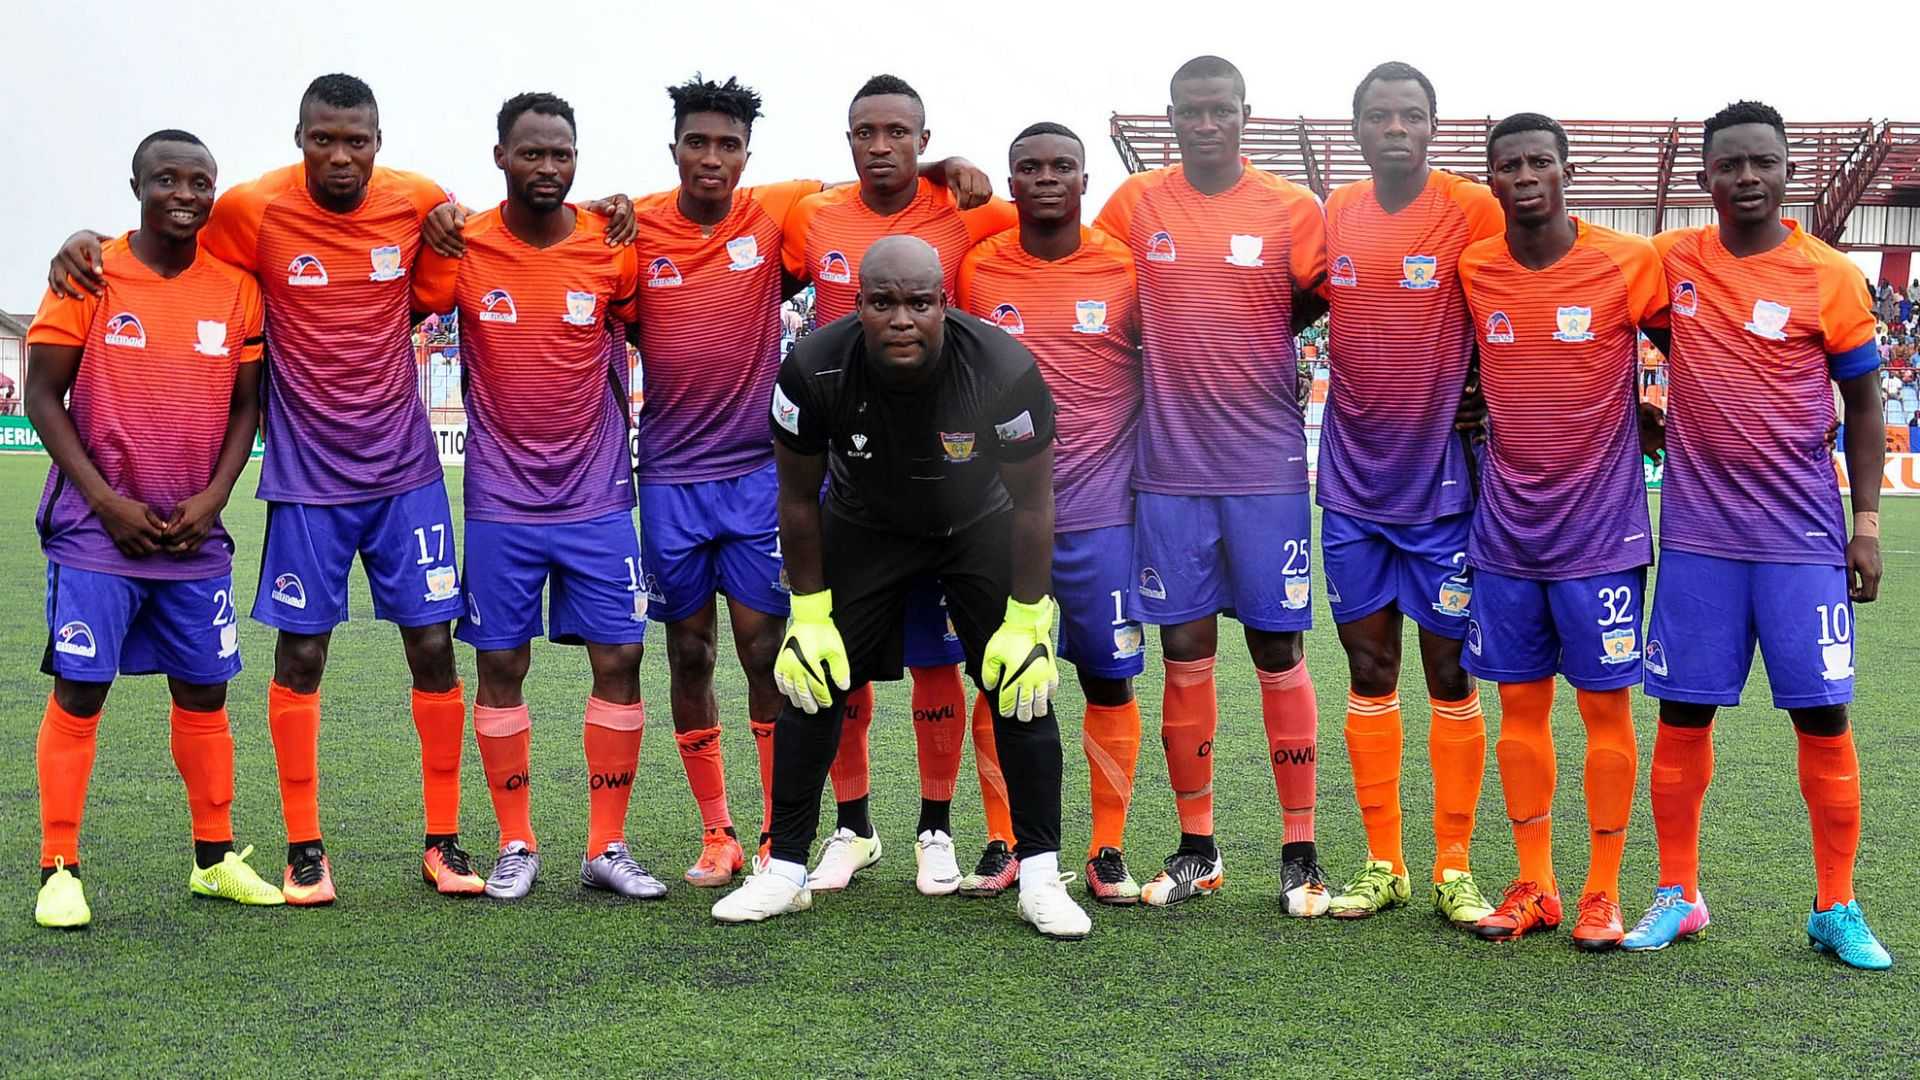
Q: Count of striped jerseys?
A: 10